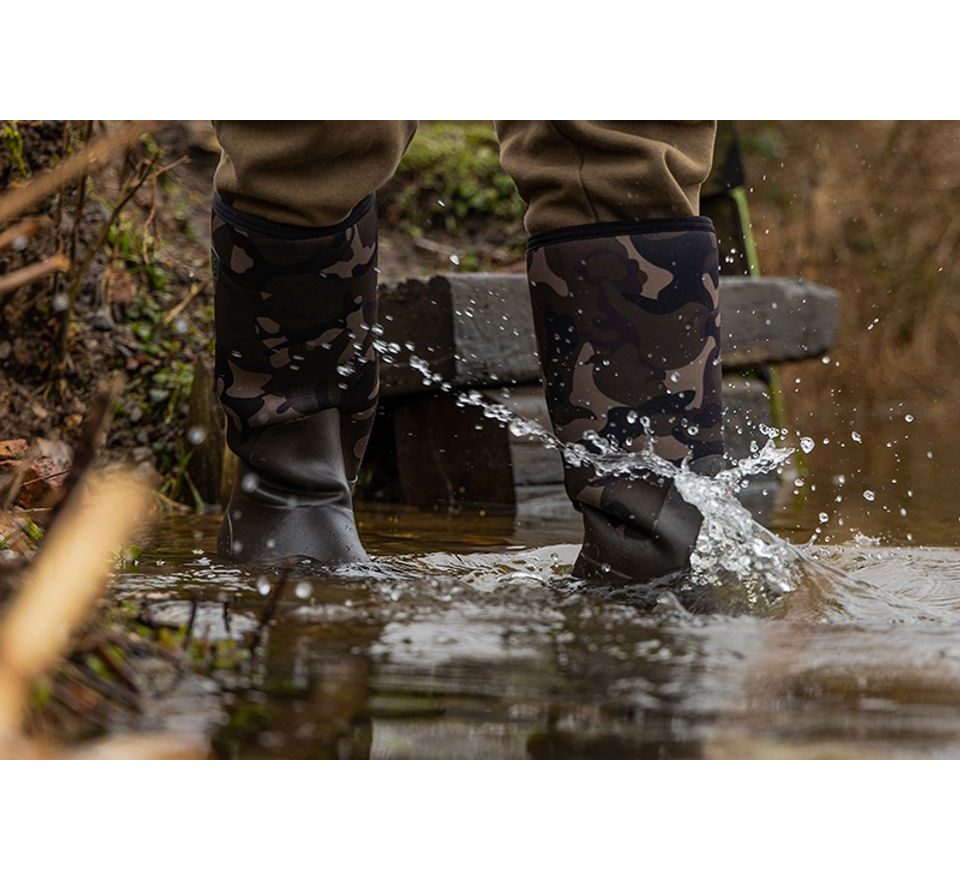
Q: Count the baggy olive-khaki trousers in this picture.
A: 1